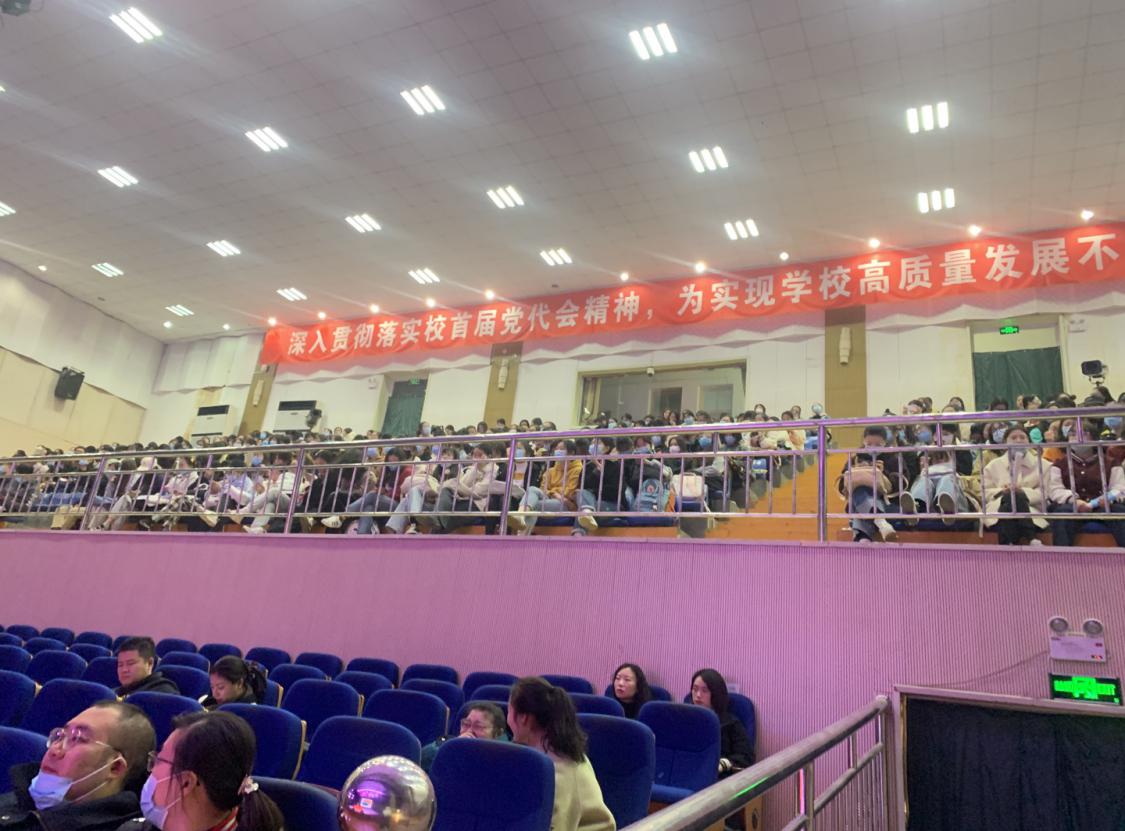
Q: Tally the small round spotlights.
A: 14